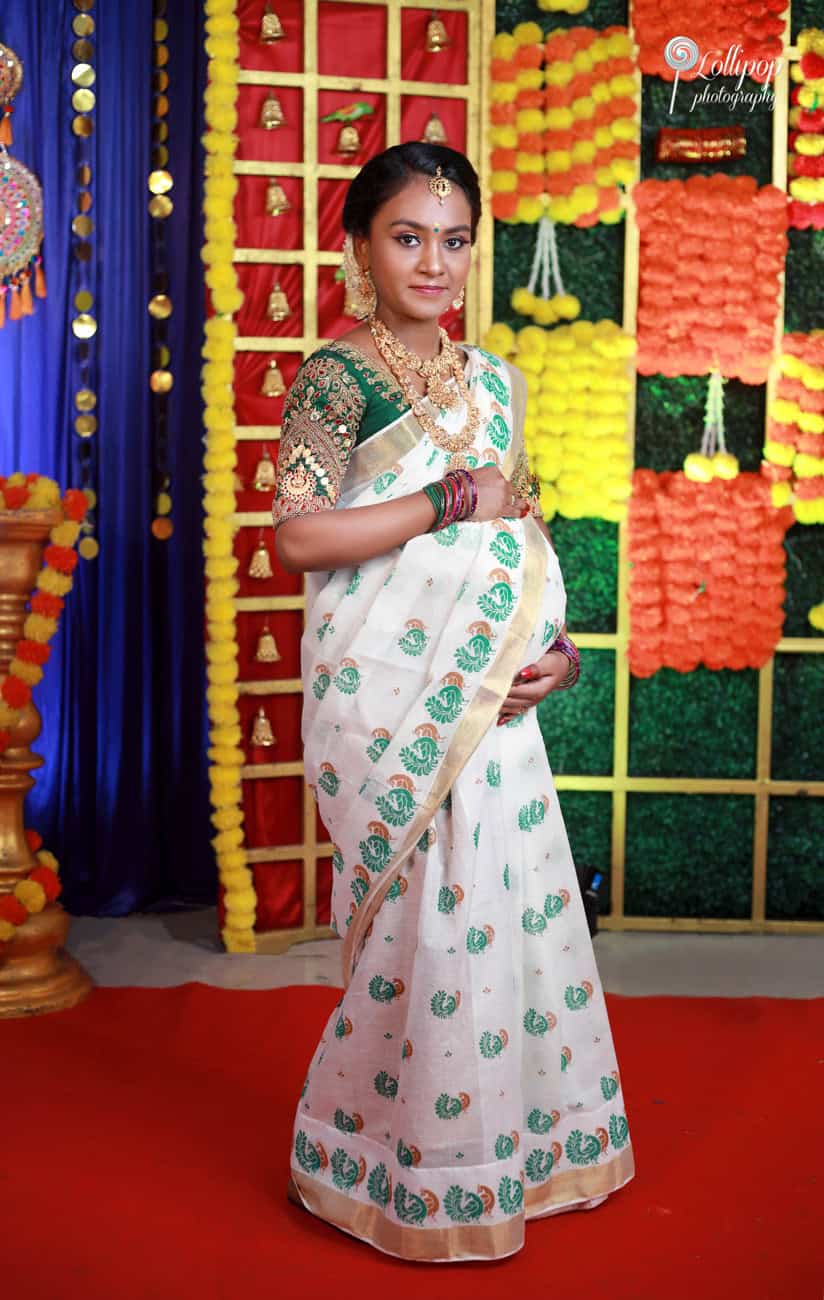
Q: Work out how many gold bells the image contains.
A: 12